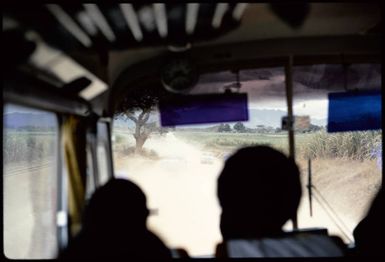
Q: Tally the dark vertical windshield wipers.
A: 1